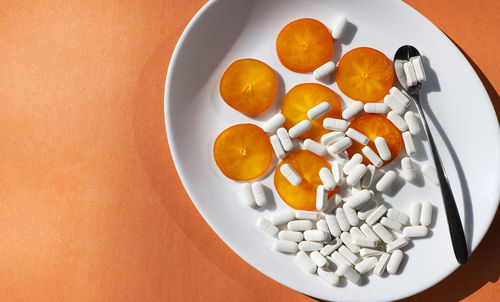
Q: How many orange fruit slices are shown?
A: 7